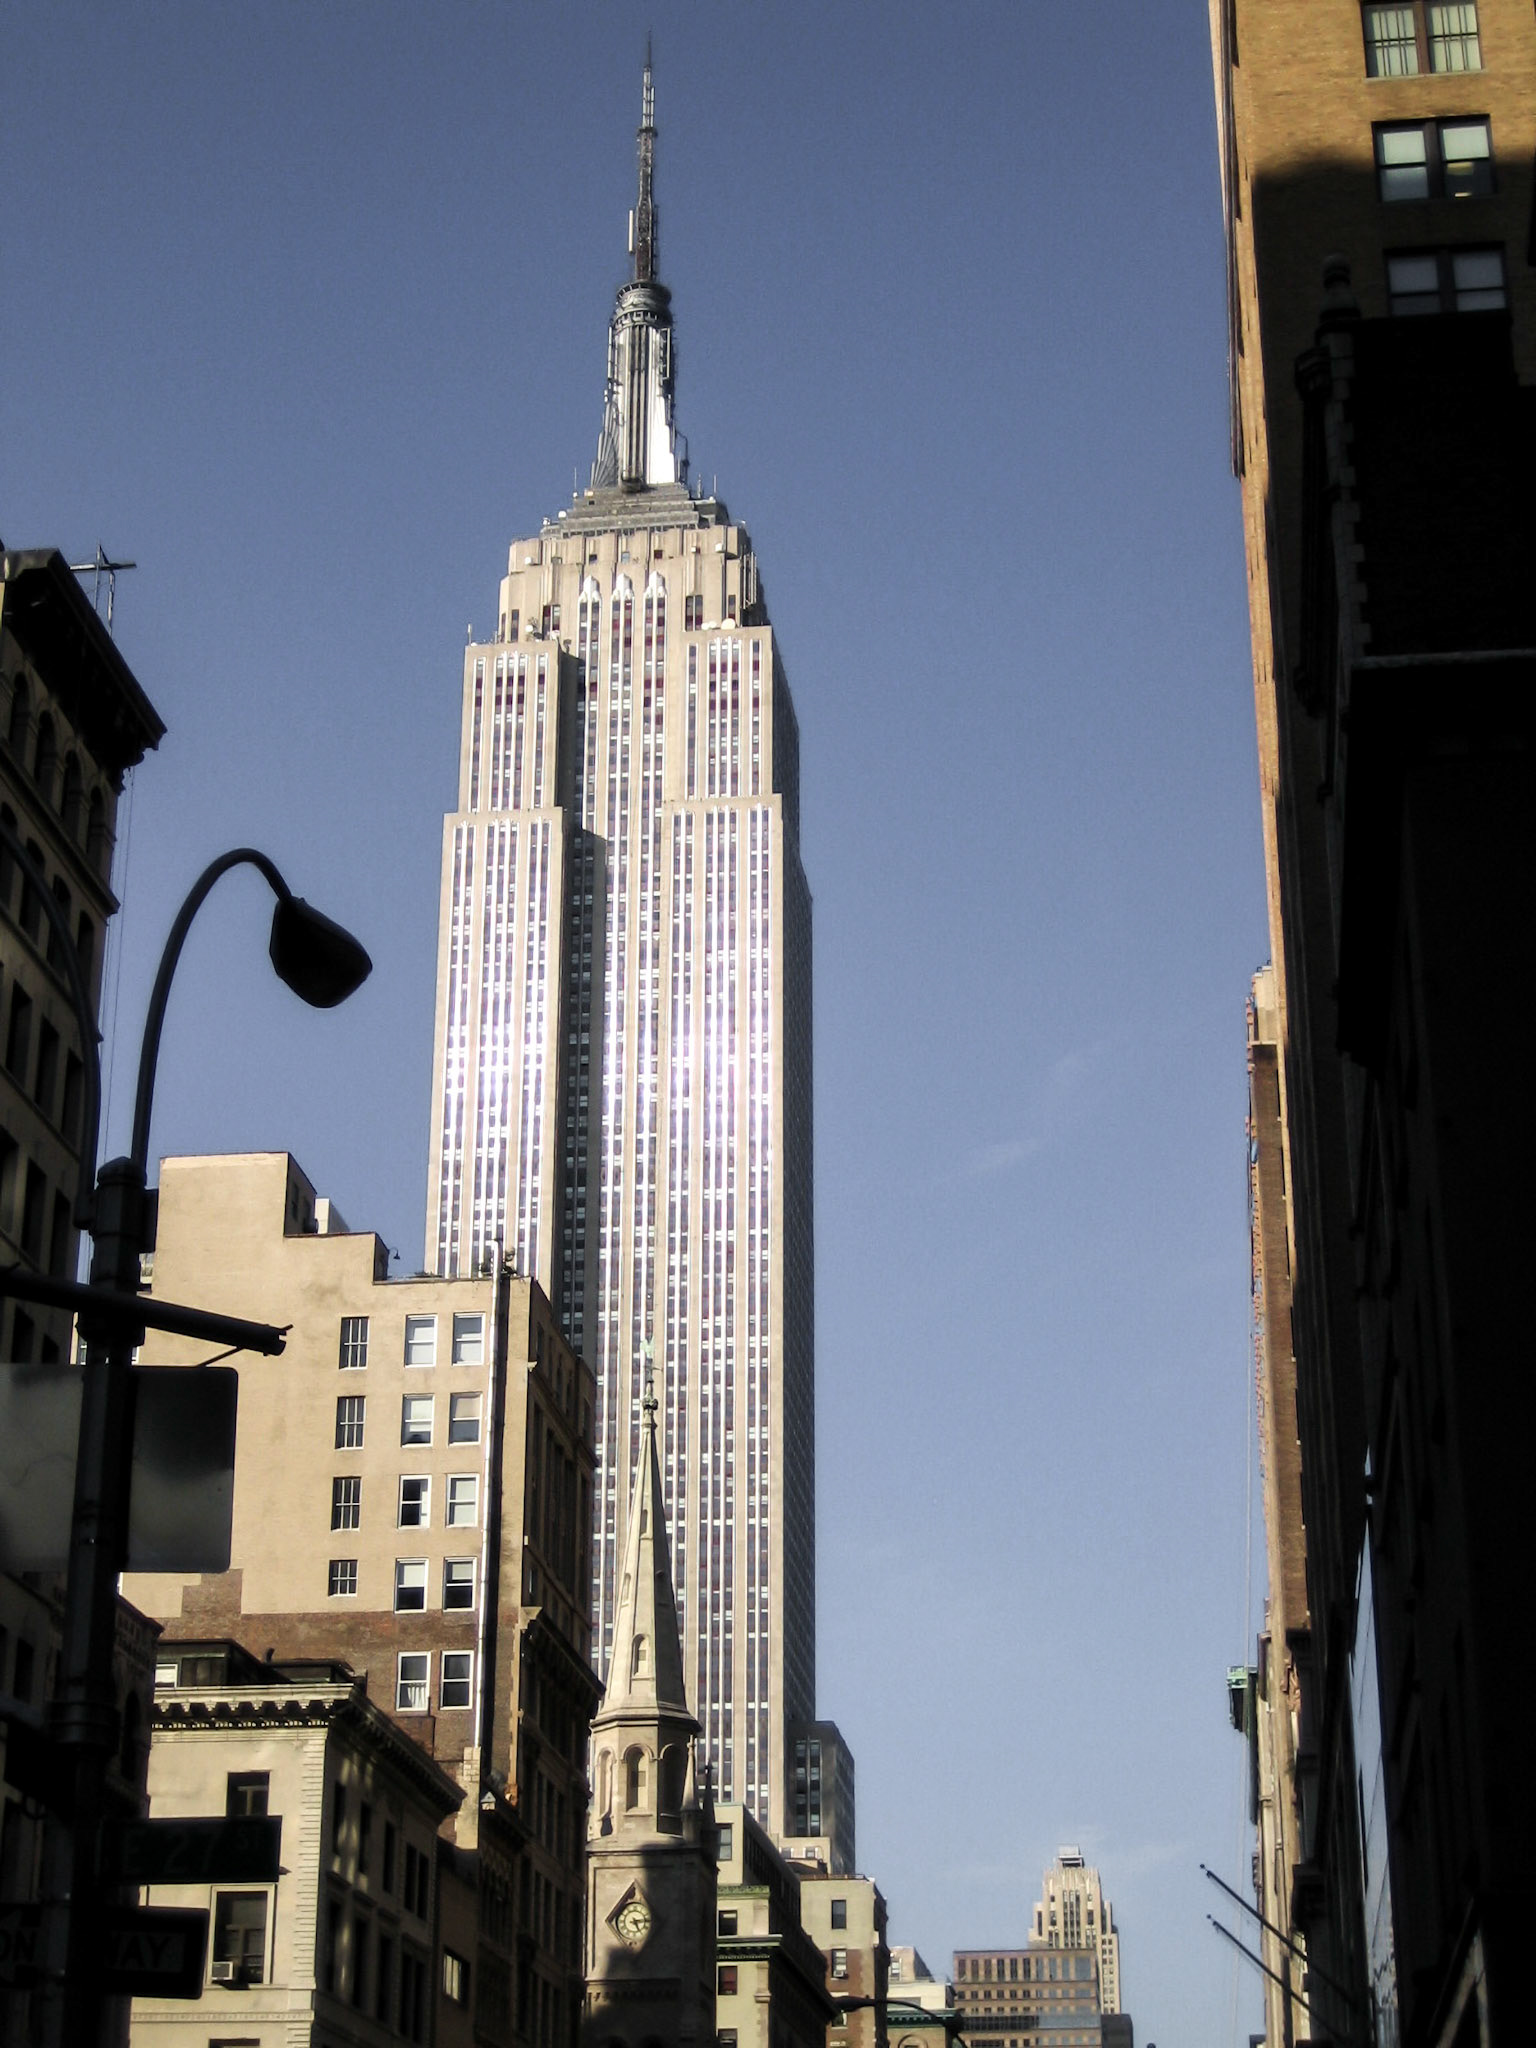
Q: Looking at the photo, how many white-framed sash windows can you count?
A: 10